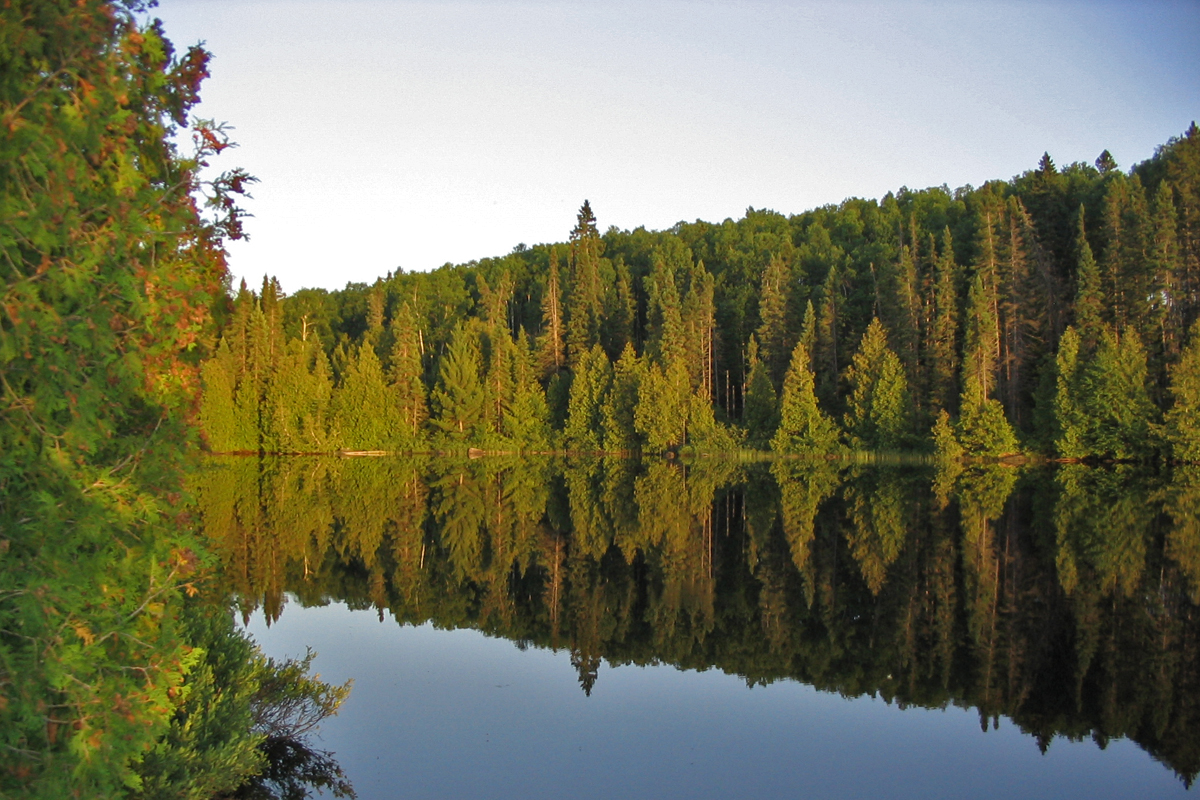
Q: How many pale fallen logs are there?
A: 1